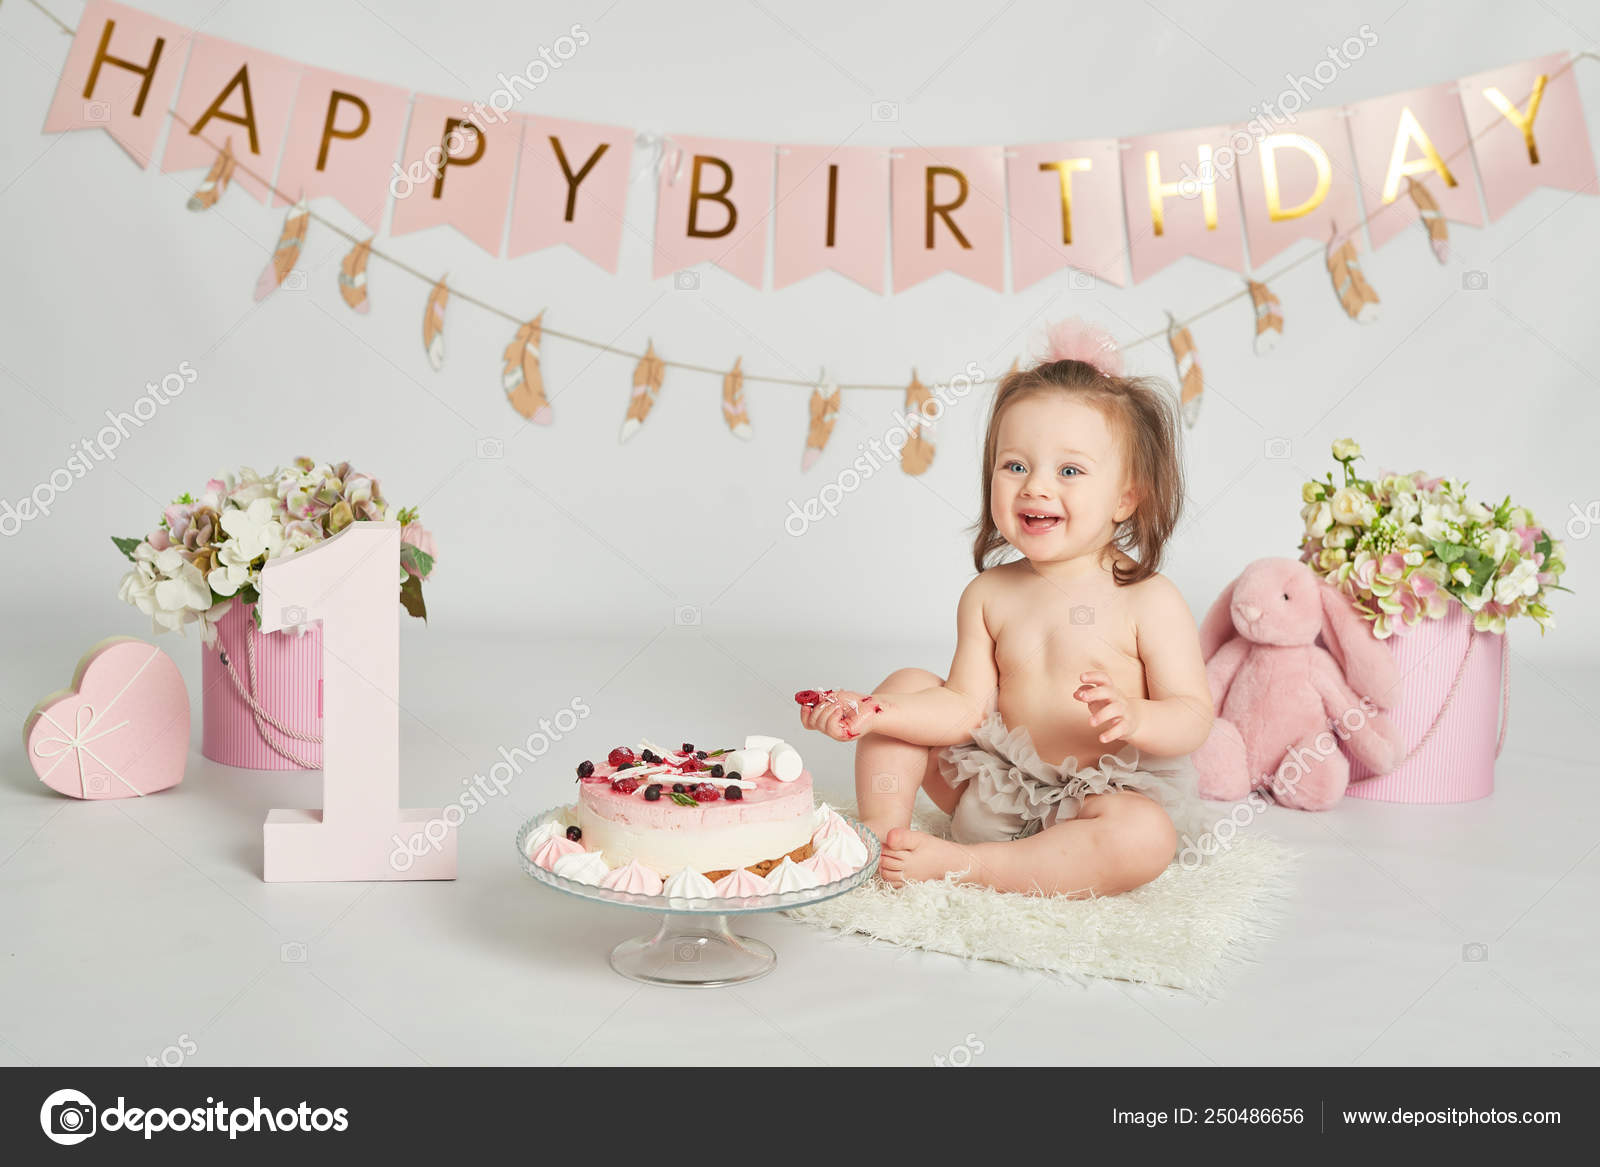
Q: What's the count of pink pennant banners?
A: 13